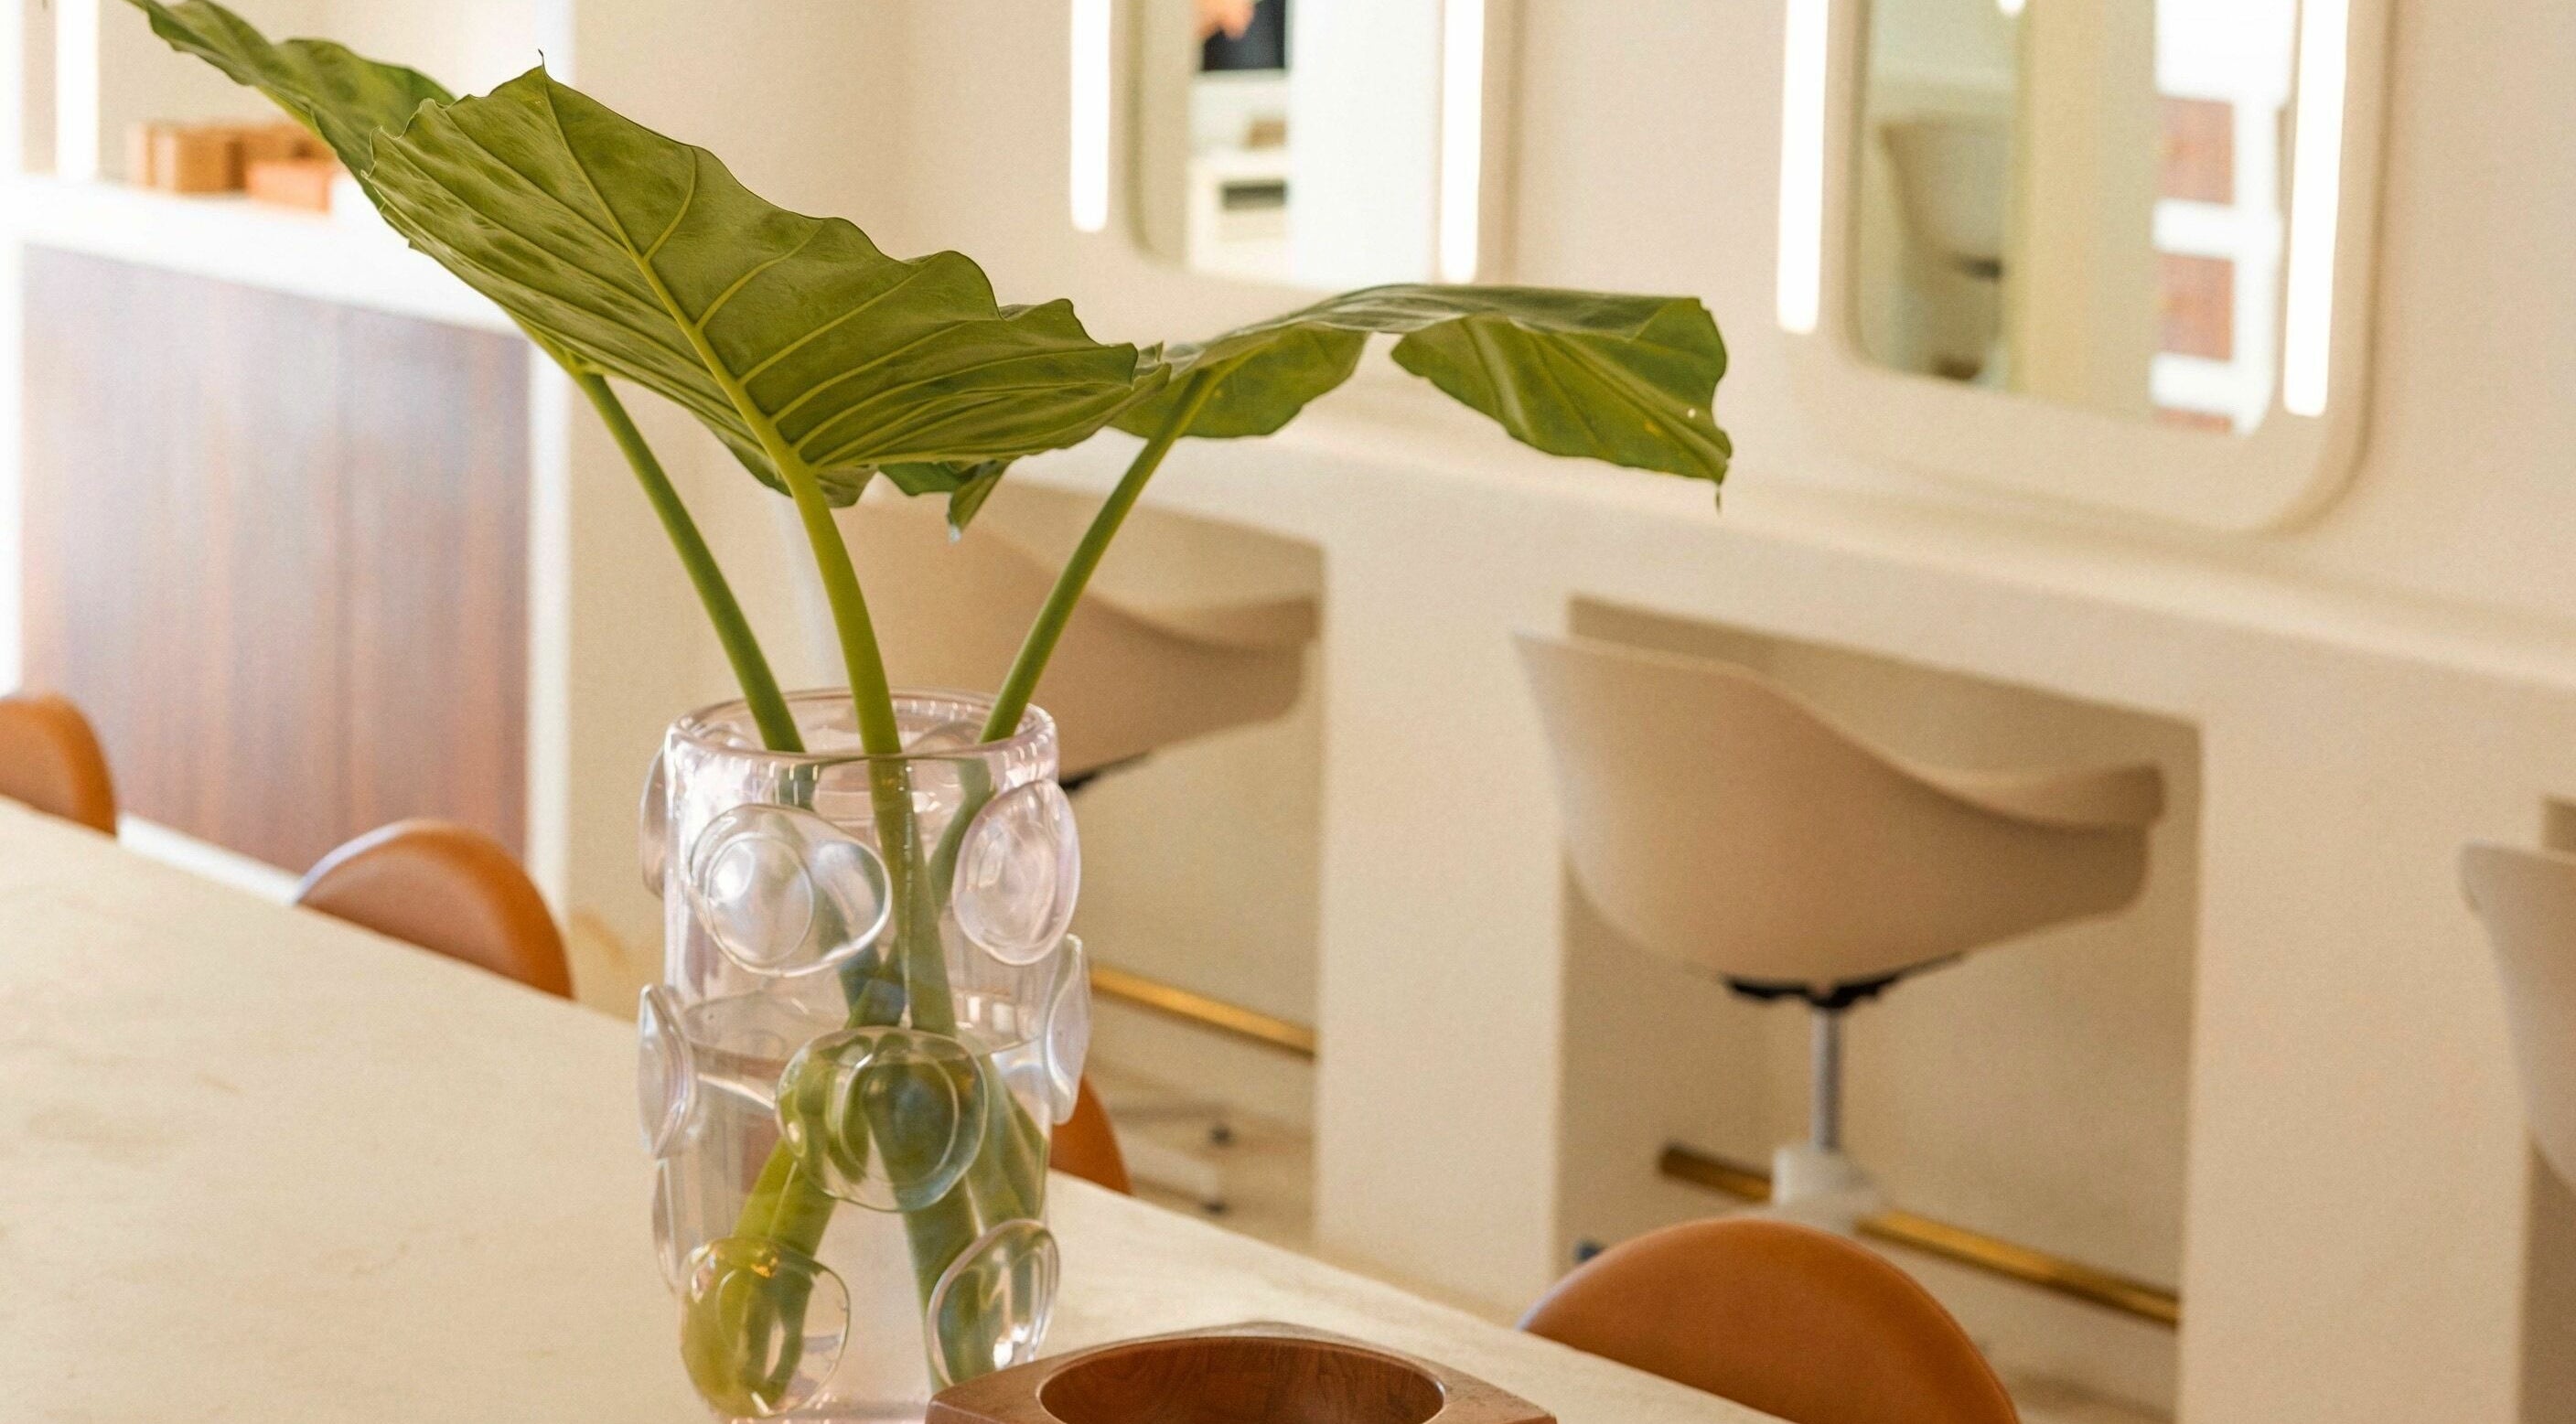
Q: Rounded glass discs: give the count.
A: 9